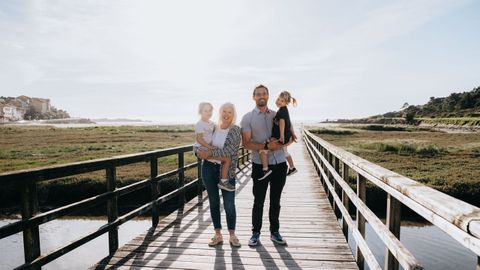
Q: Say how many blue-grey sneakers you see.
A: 2